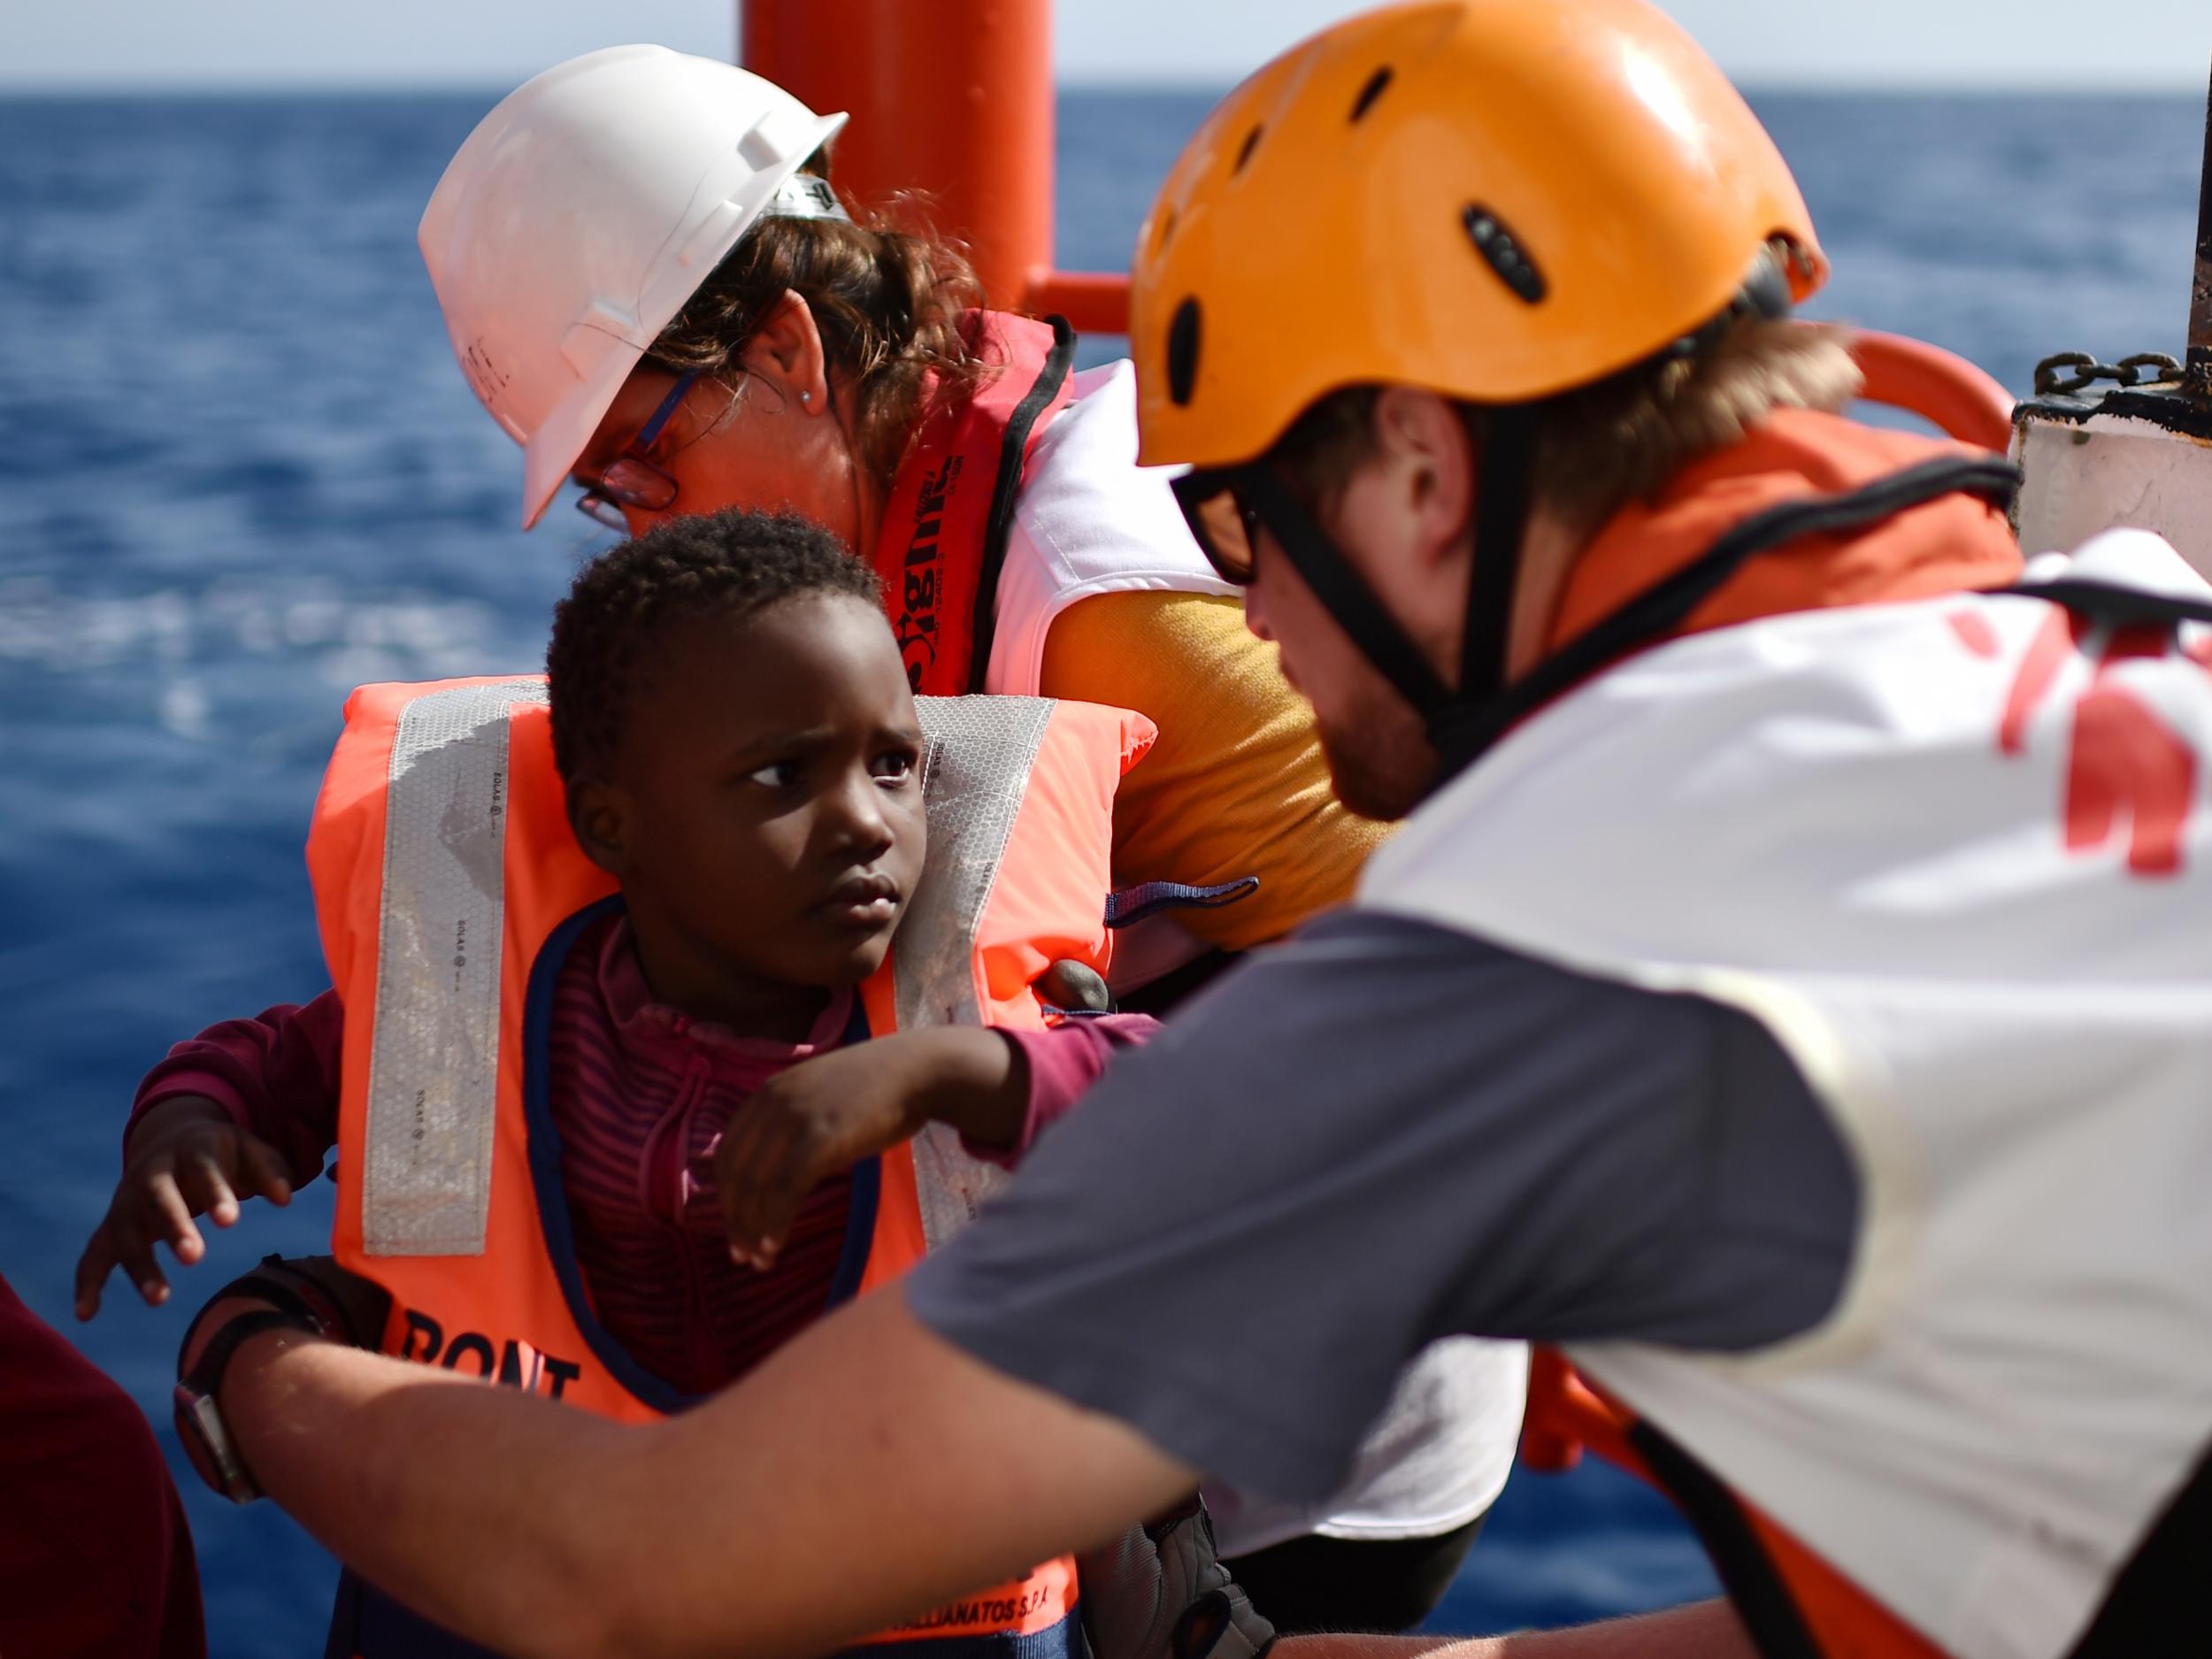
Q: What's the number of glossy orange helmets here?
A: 1